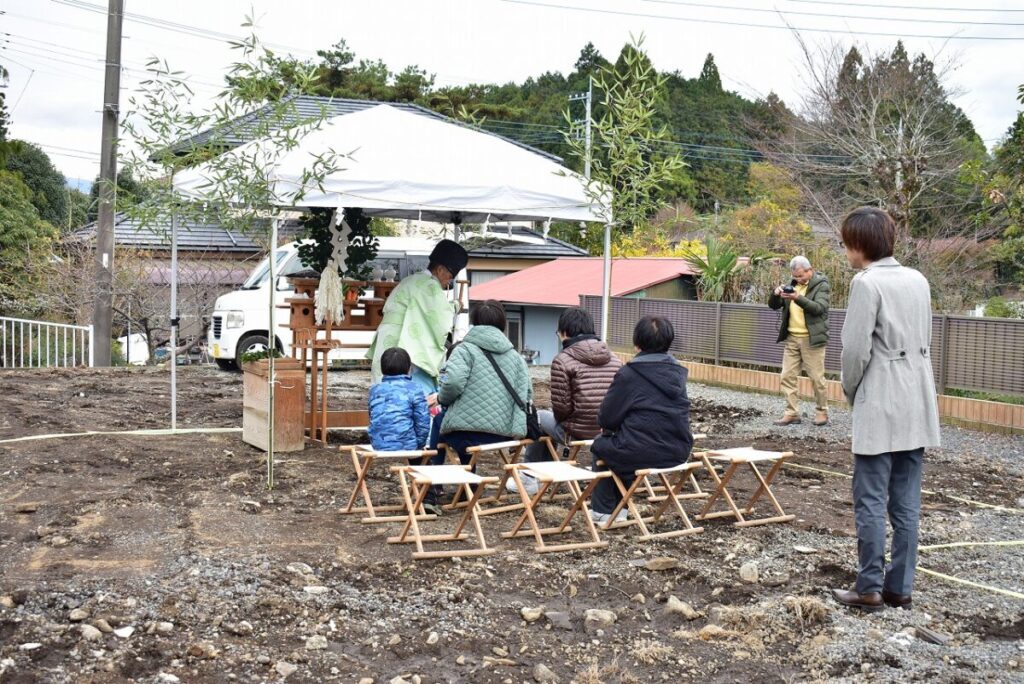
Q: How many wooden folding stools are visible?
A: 8